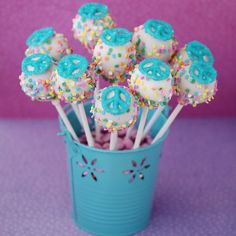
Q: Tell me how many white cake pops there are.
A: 10